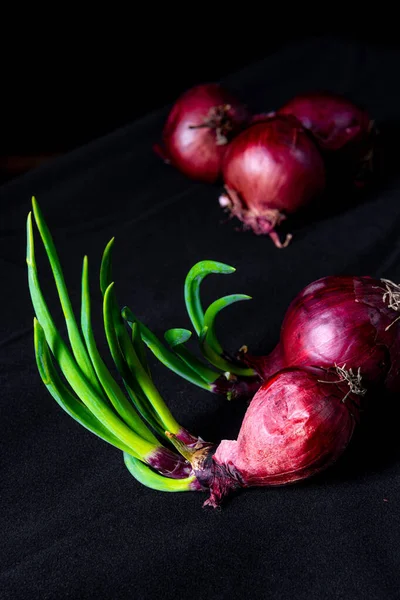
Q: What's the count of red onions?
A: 5